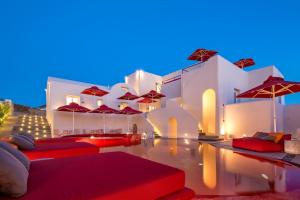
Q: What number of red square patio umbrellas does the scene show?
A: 10